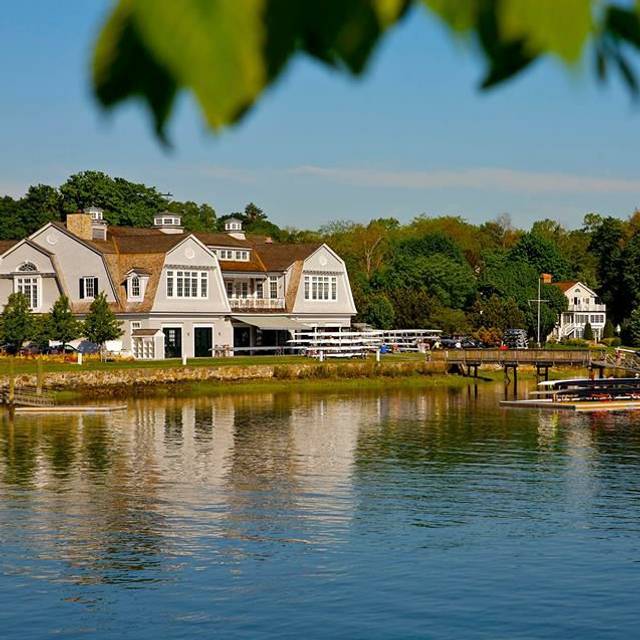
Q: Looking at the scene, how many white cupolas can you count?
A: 3